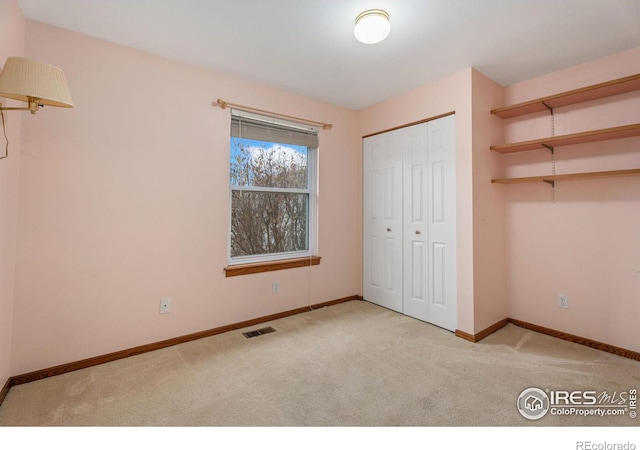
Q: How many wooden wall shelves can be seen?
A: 3